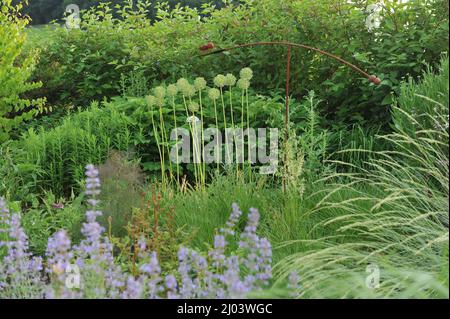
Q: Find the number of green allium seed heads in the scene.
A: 13